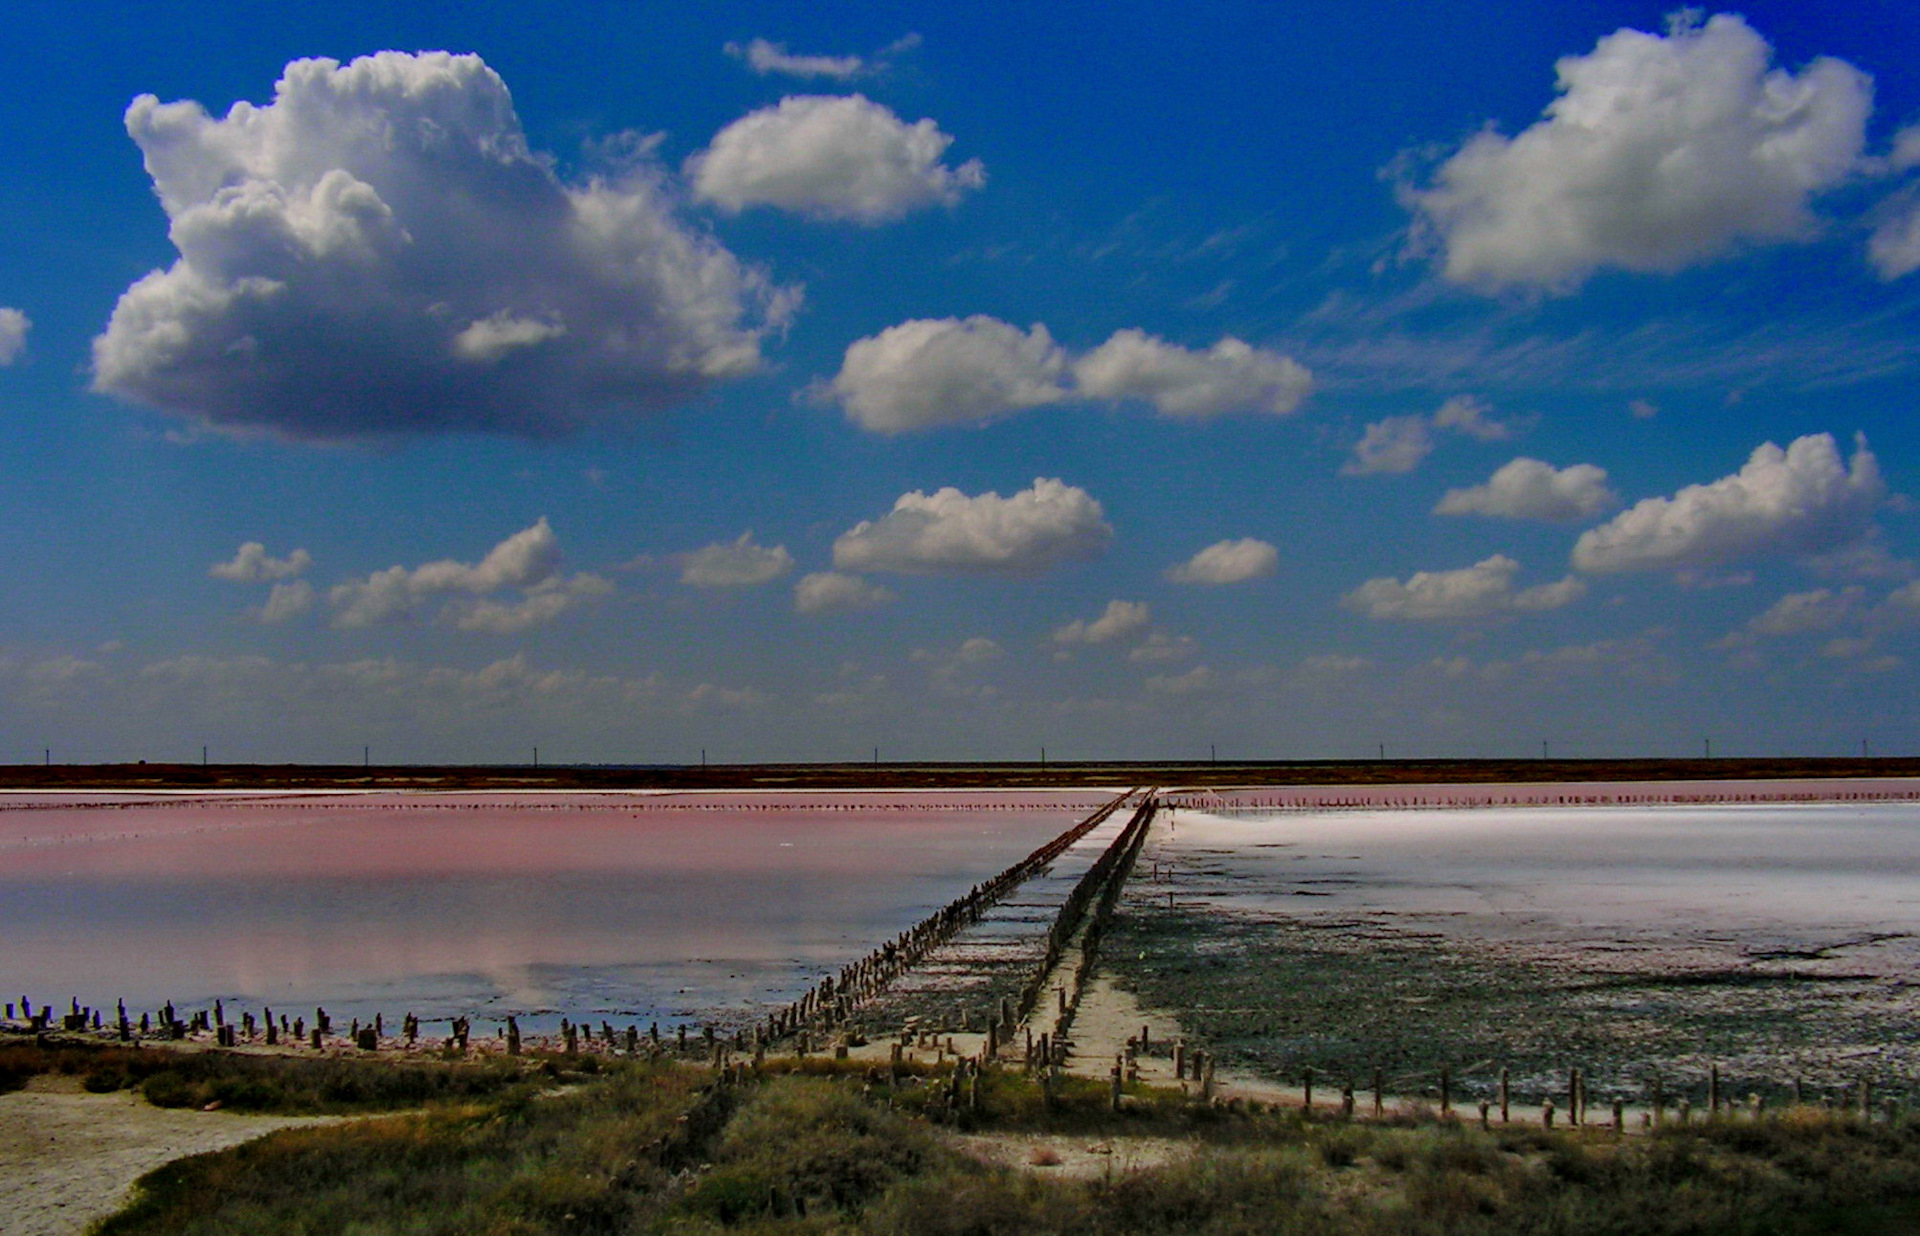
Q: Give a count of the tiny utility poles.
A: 12